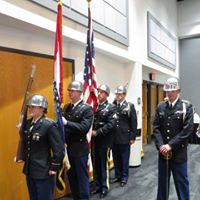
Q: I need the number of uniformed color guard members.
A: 5